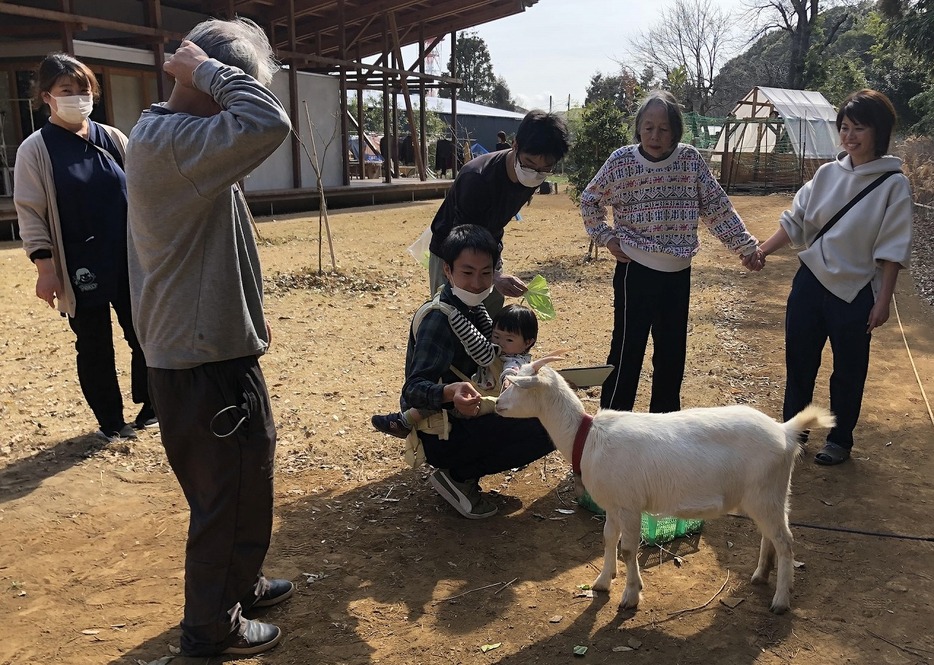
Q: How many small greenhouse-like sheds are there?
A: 1